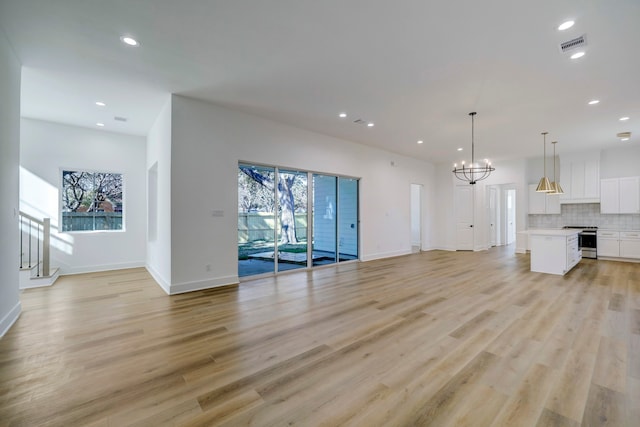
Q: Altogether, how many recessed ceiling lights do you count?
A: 12